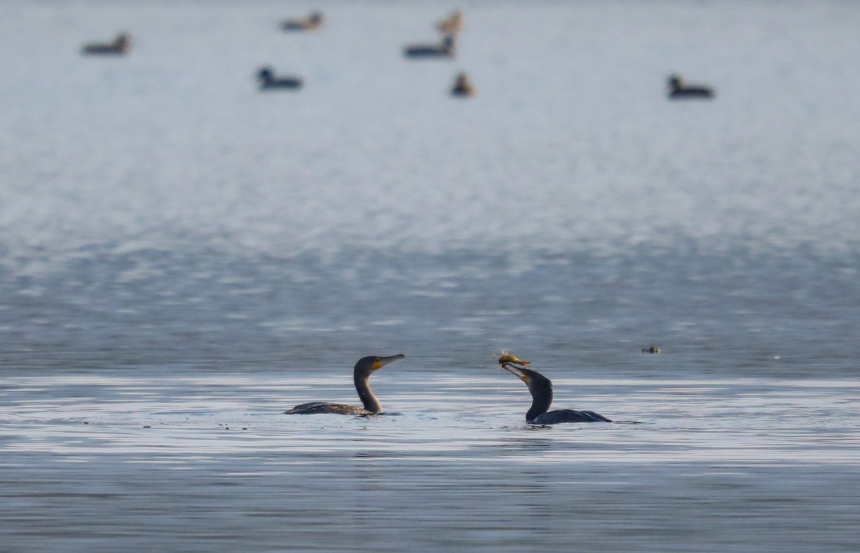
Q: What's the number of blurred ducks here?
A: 7